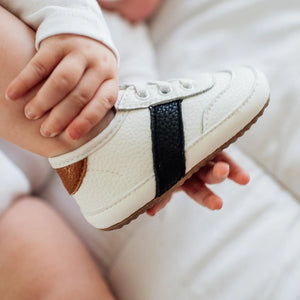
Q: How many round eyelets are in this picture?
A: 3